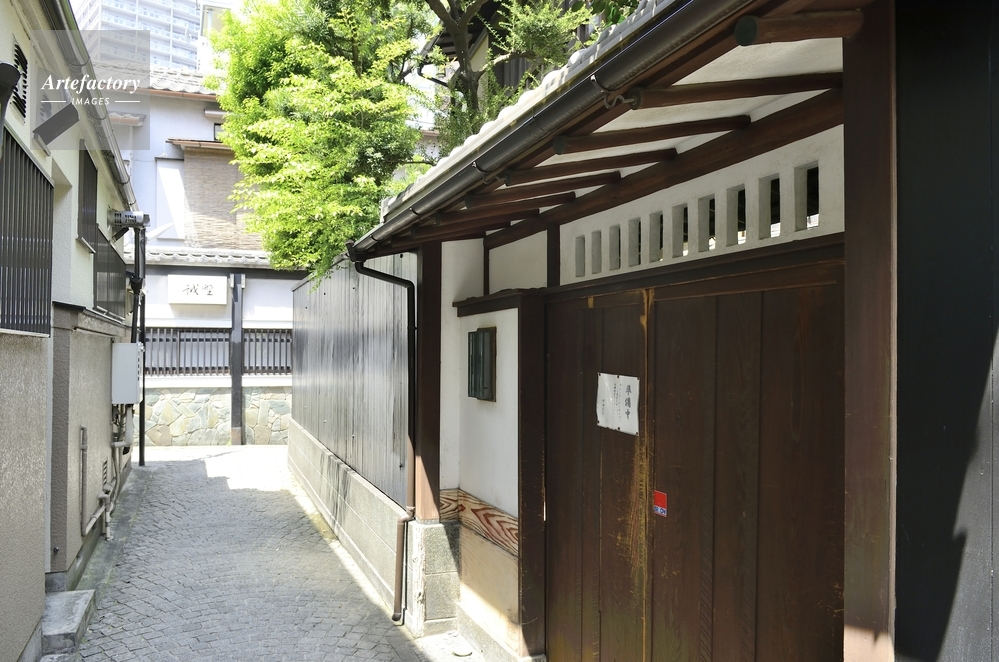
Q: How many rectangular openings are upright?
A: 10